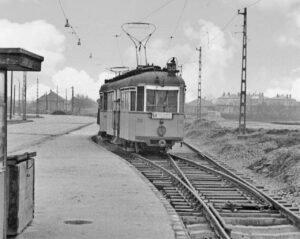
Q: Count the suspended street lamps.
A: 3